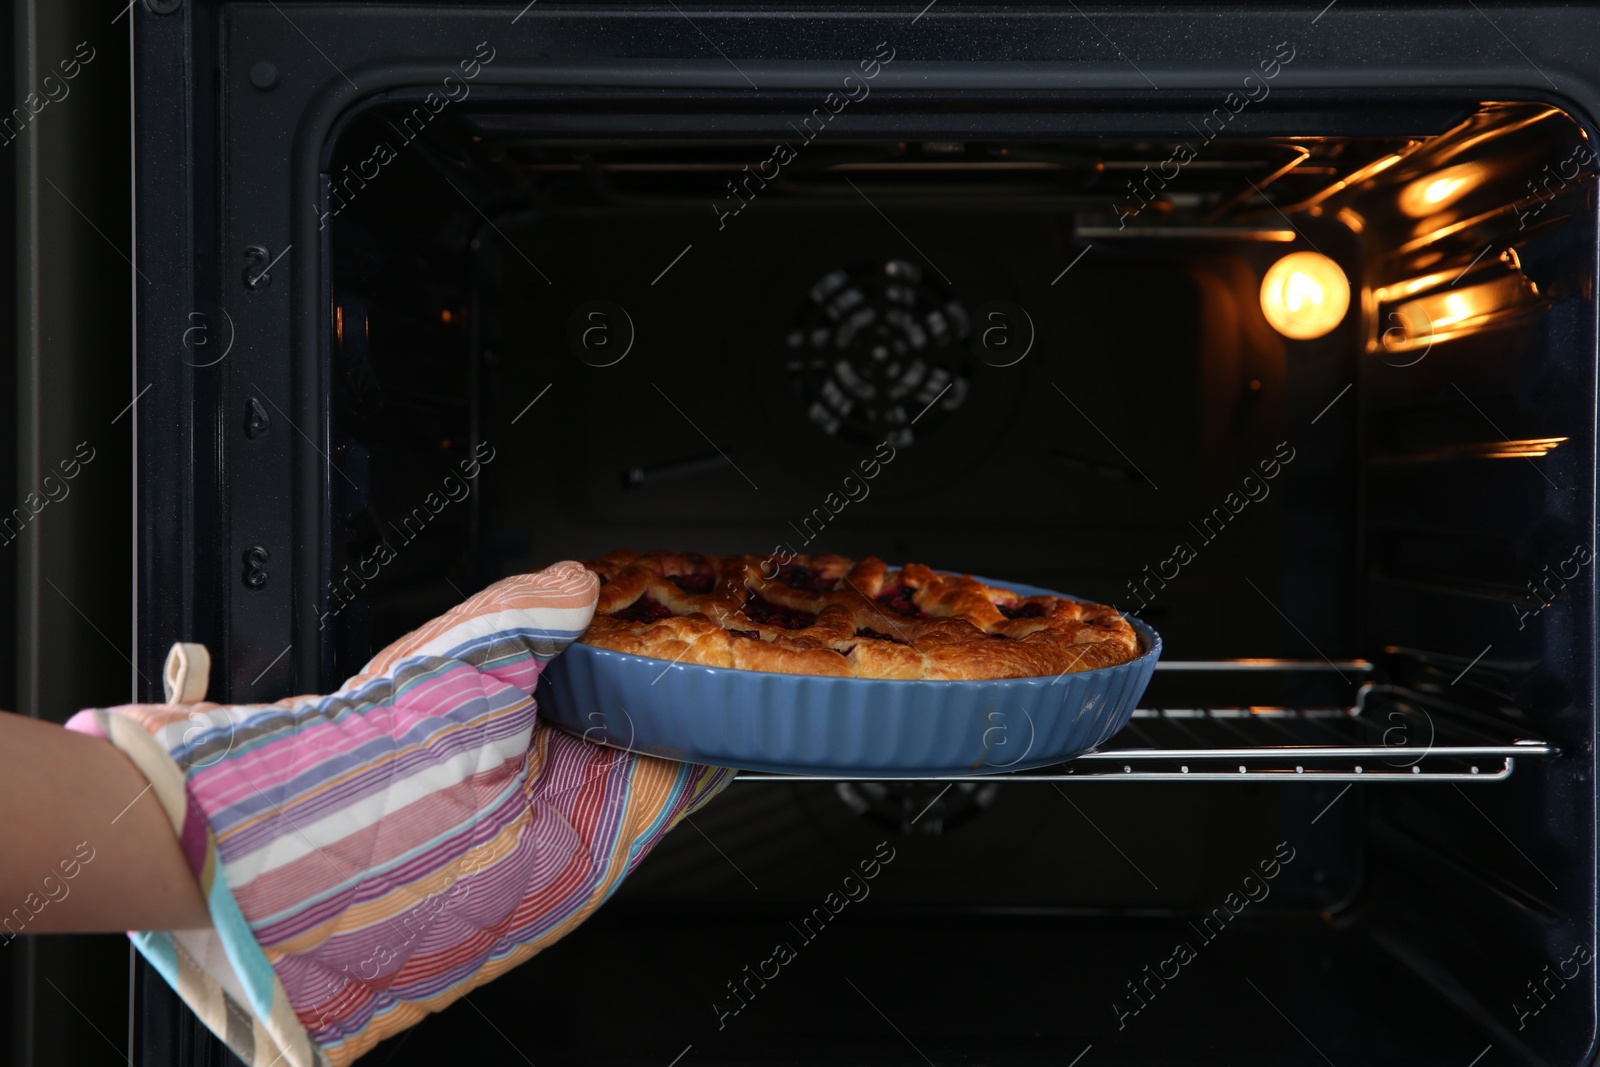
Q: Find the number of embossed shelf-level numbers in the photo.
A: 3